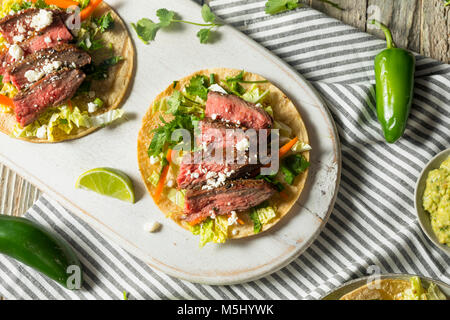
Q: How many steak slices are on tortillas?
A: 8